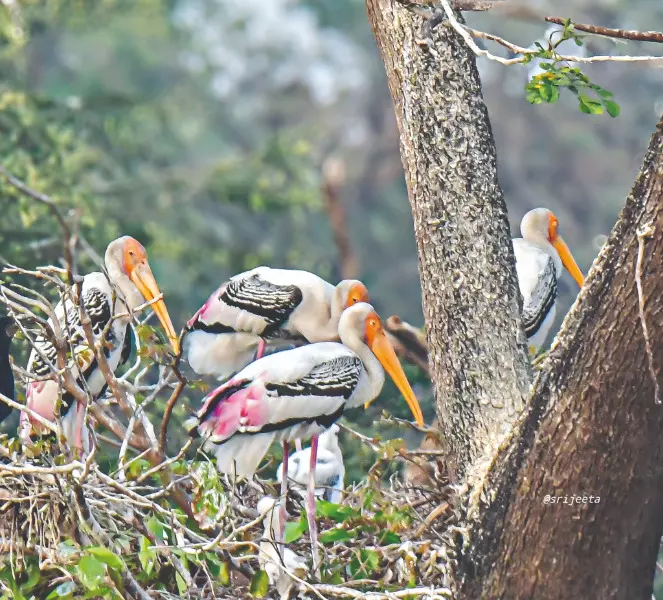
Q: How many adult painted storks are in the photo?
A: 4